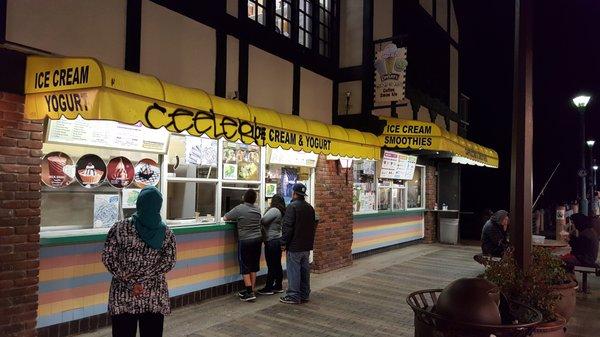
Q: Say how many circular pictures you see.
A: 4